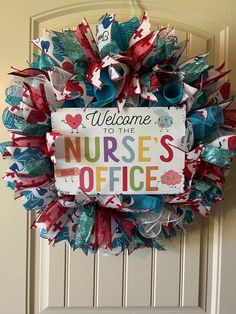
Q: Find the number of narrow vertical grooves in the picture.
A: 5